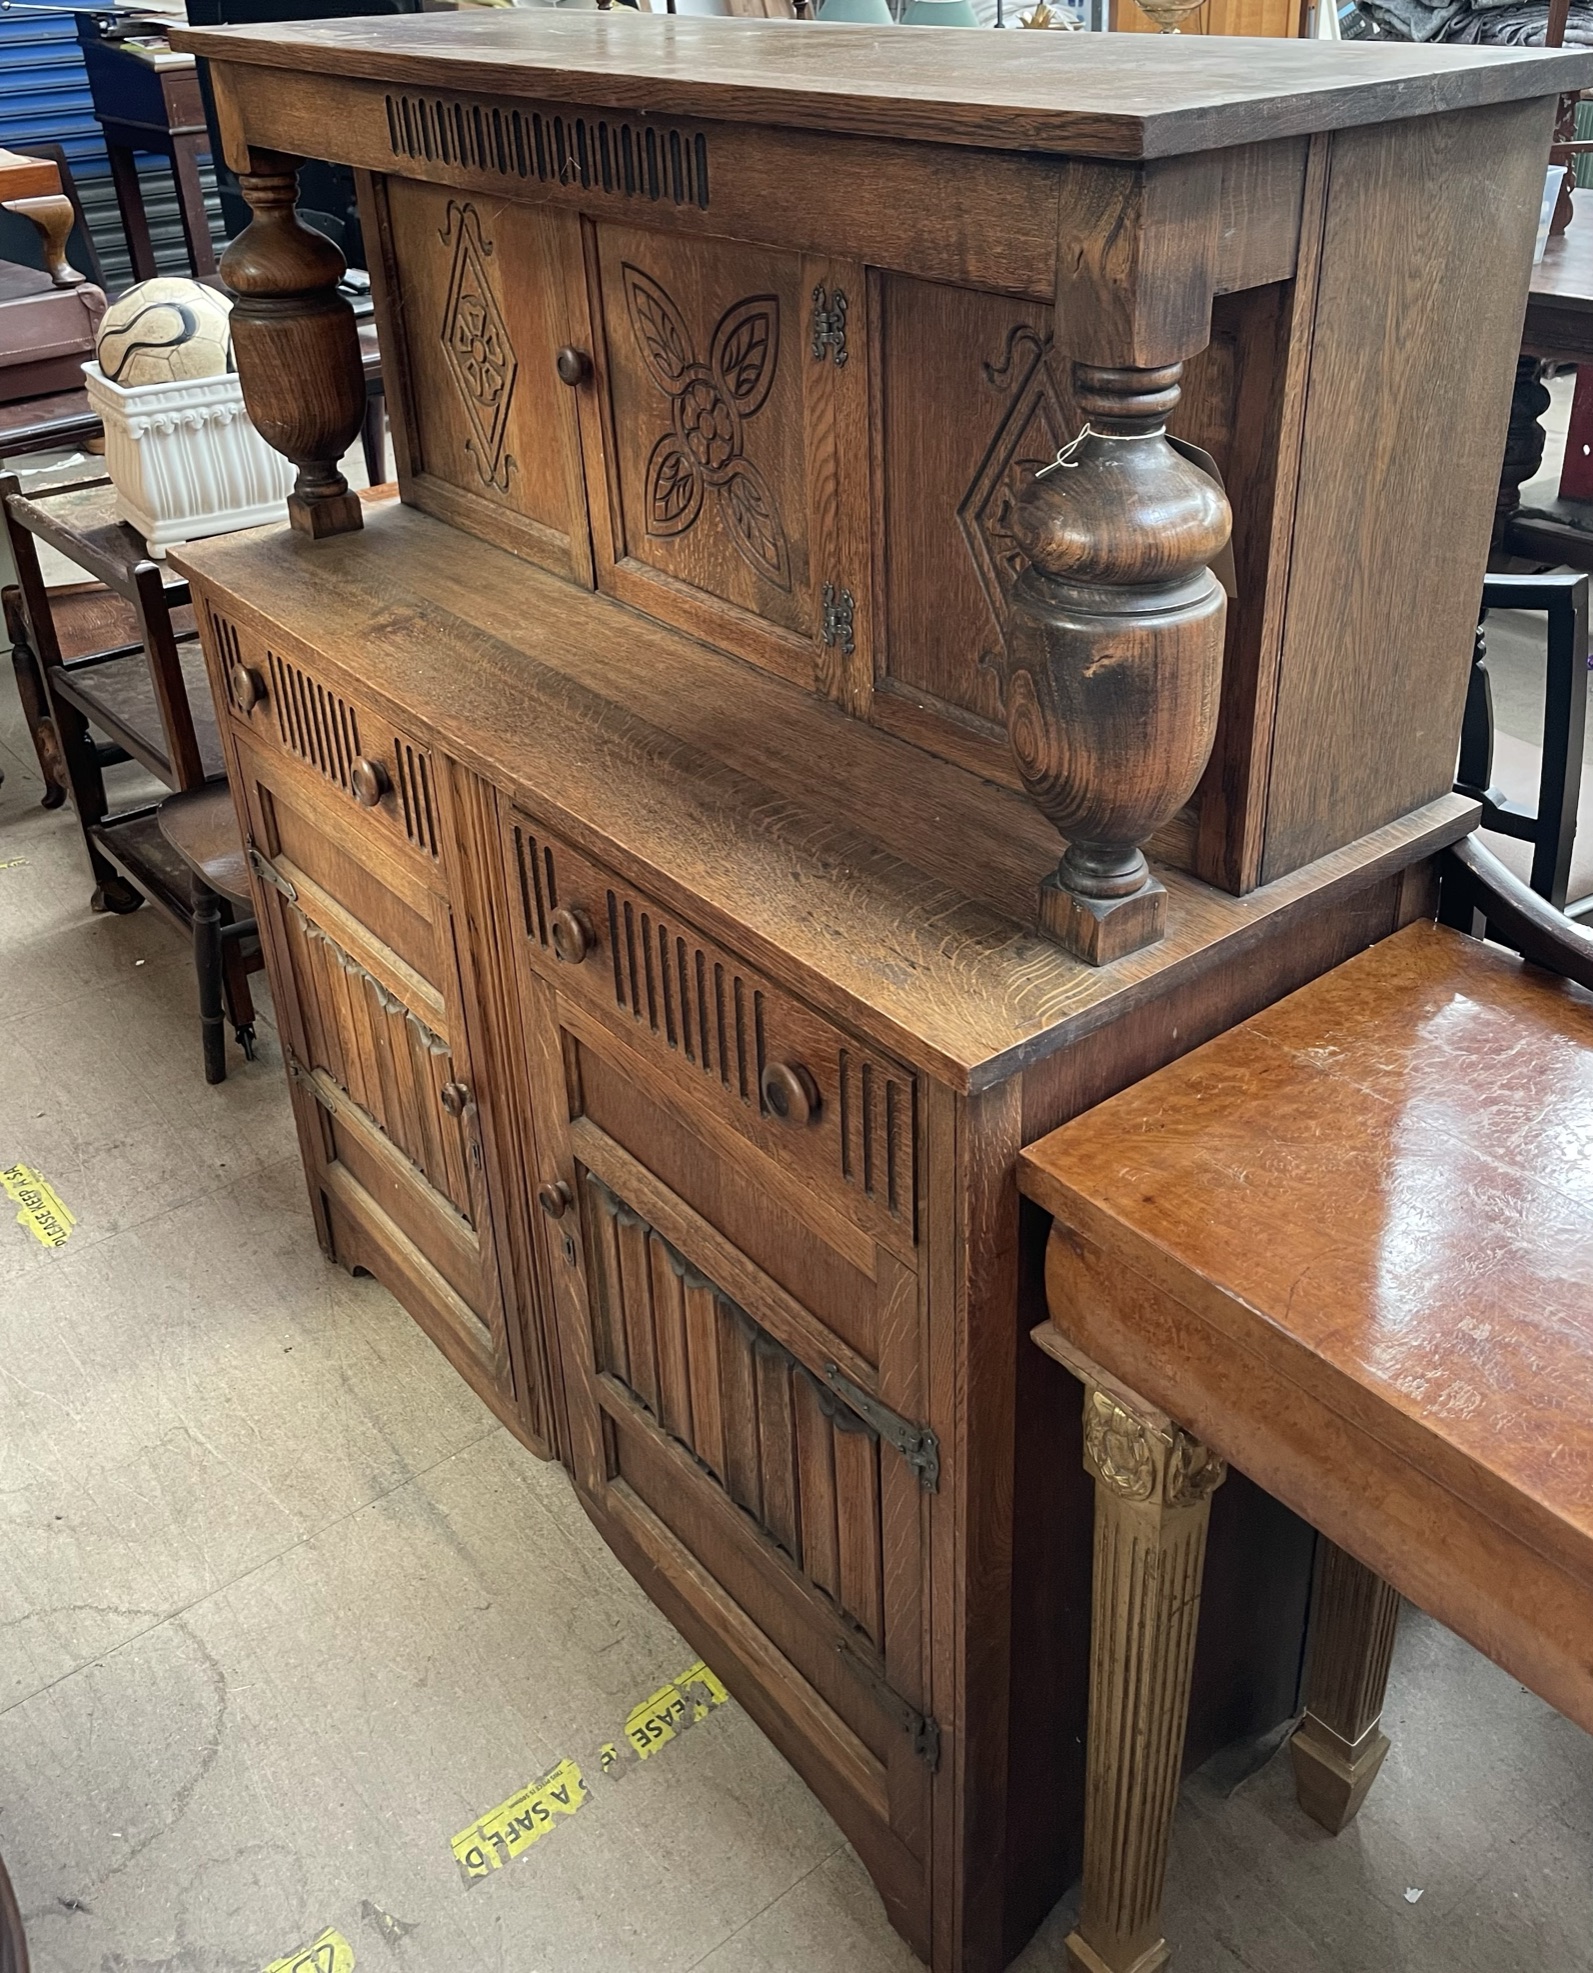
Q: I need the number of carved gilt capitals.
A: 1